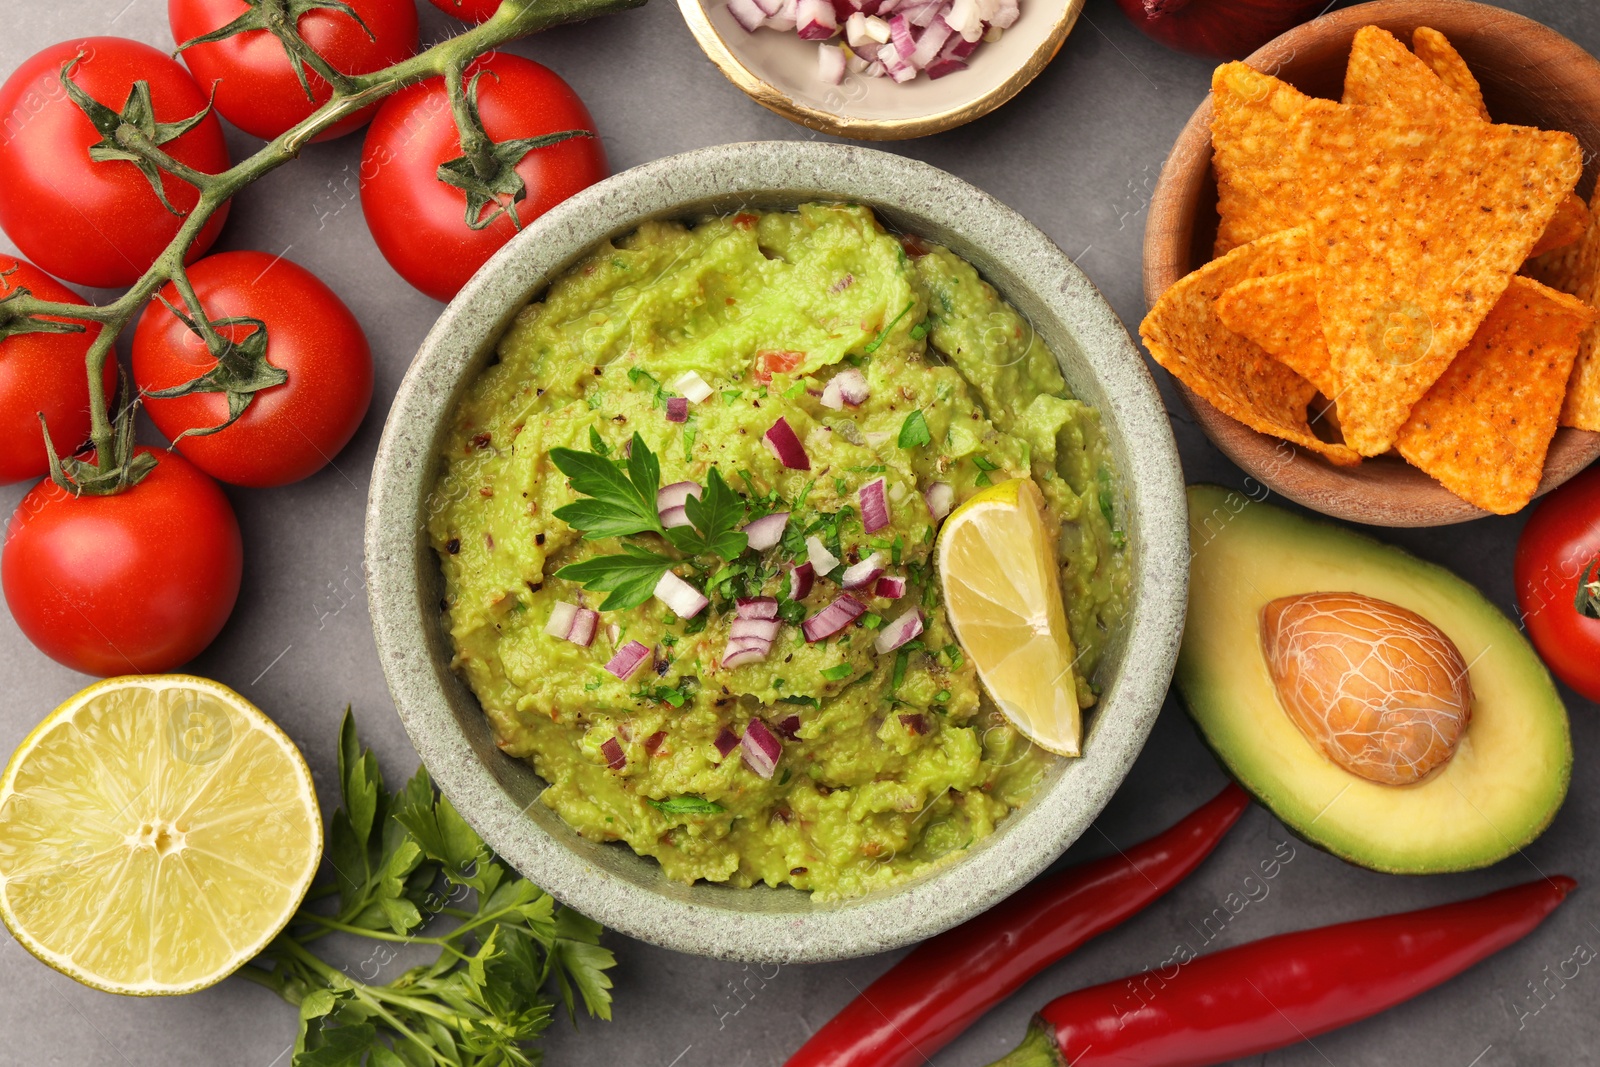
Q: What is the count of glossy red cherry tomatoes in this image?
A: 8